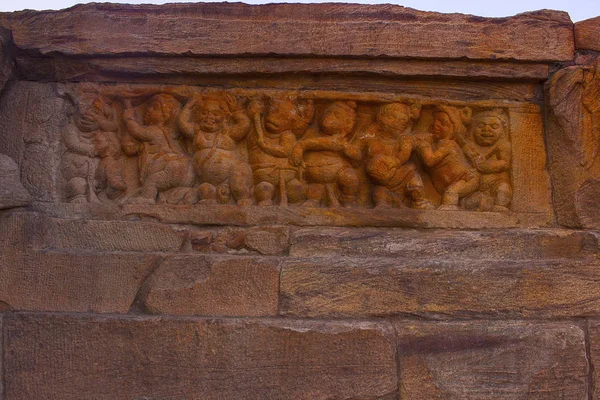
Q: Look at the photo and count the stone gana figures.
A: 8